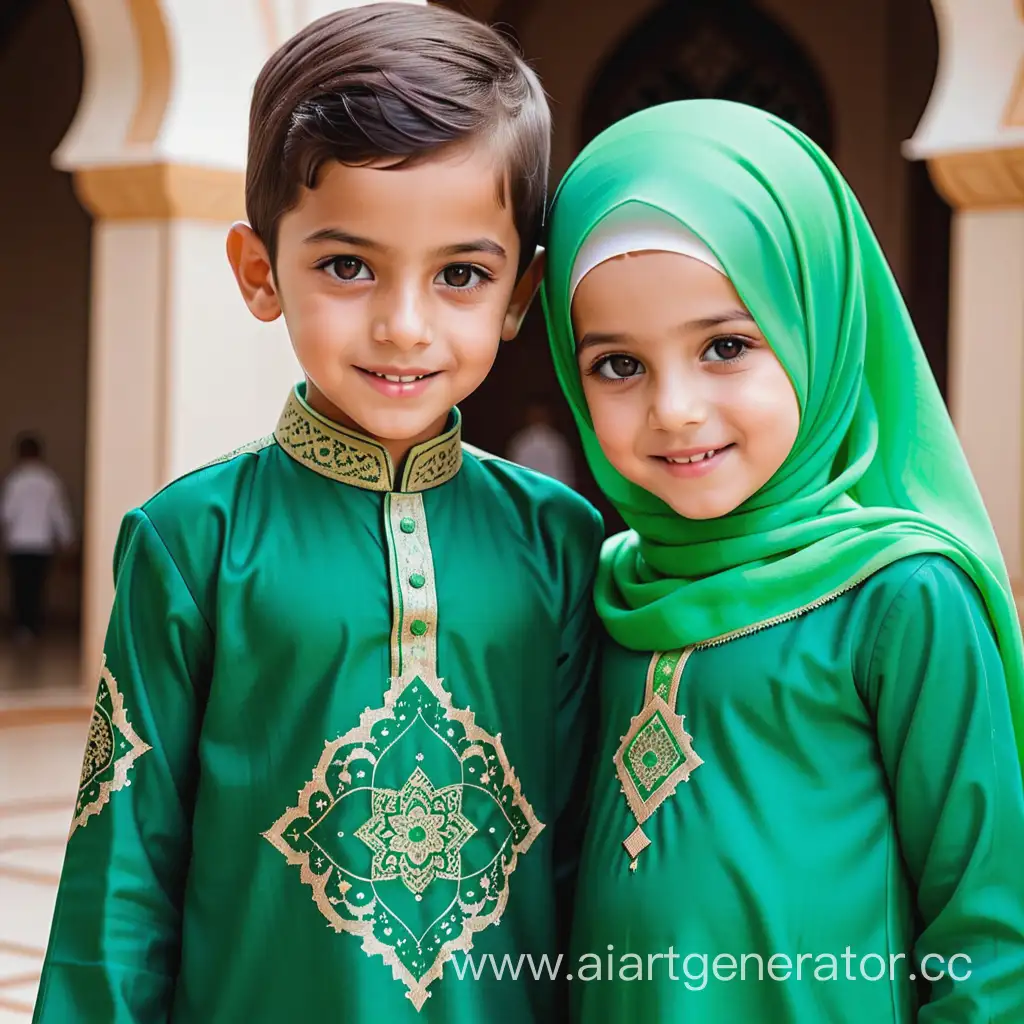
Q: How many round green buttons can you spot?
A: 3